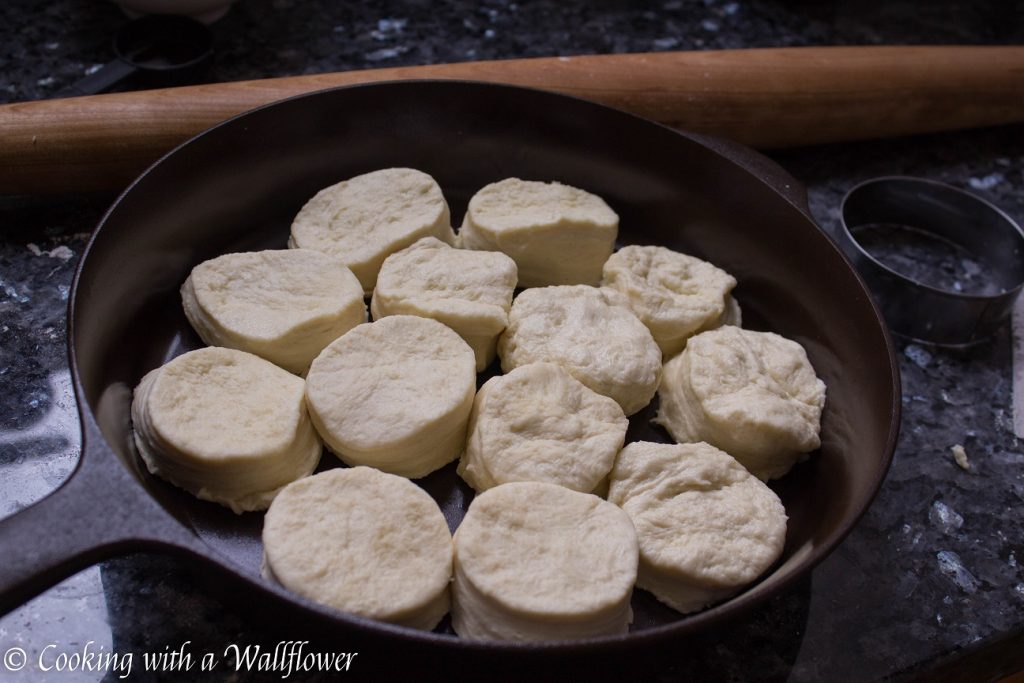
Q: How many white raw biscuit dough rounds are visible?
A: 13